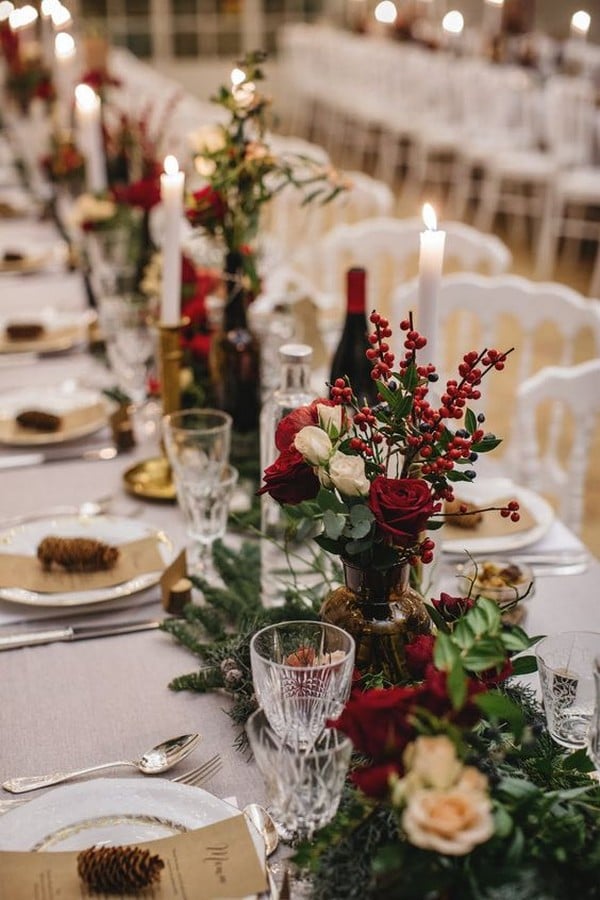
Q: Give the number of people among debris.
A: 0